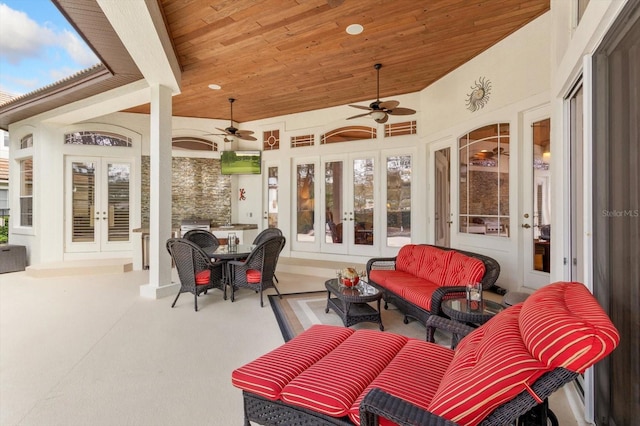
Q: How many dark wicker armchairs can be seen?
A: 4